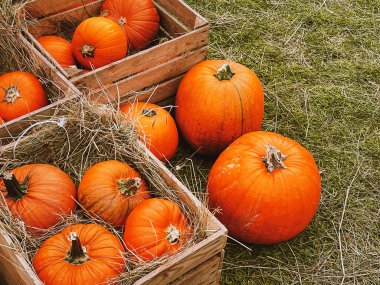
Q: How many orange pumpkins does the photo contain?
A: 11